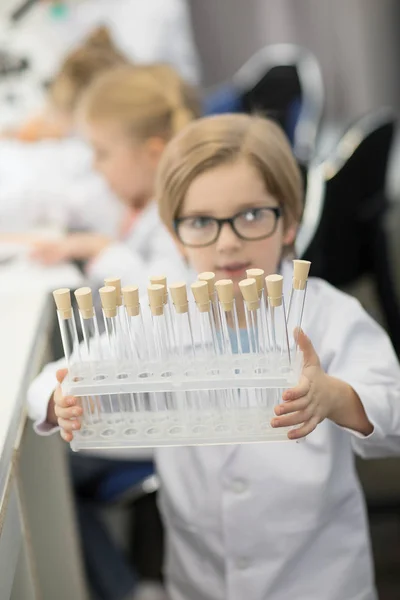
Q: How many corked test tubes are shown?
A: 15